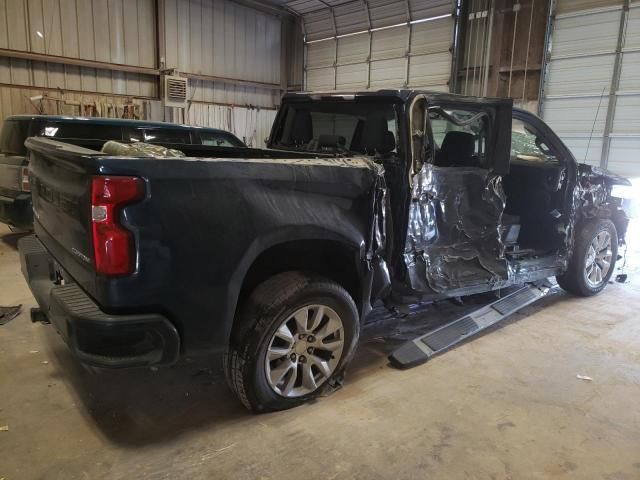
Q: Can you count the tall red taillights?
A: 1